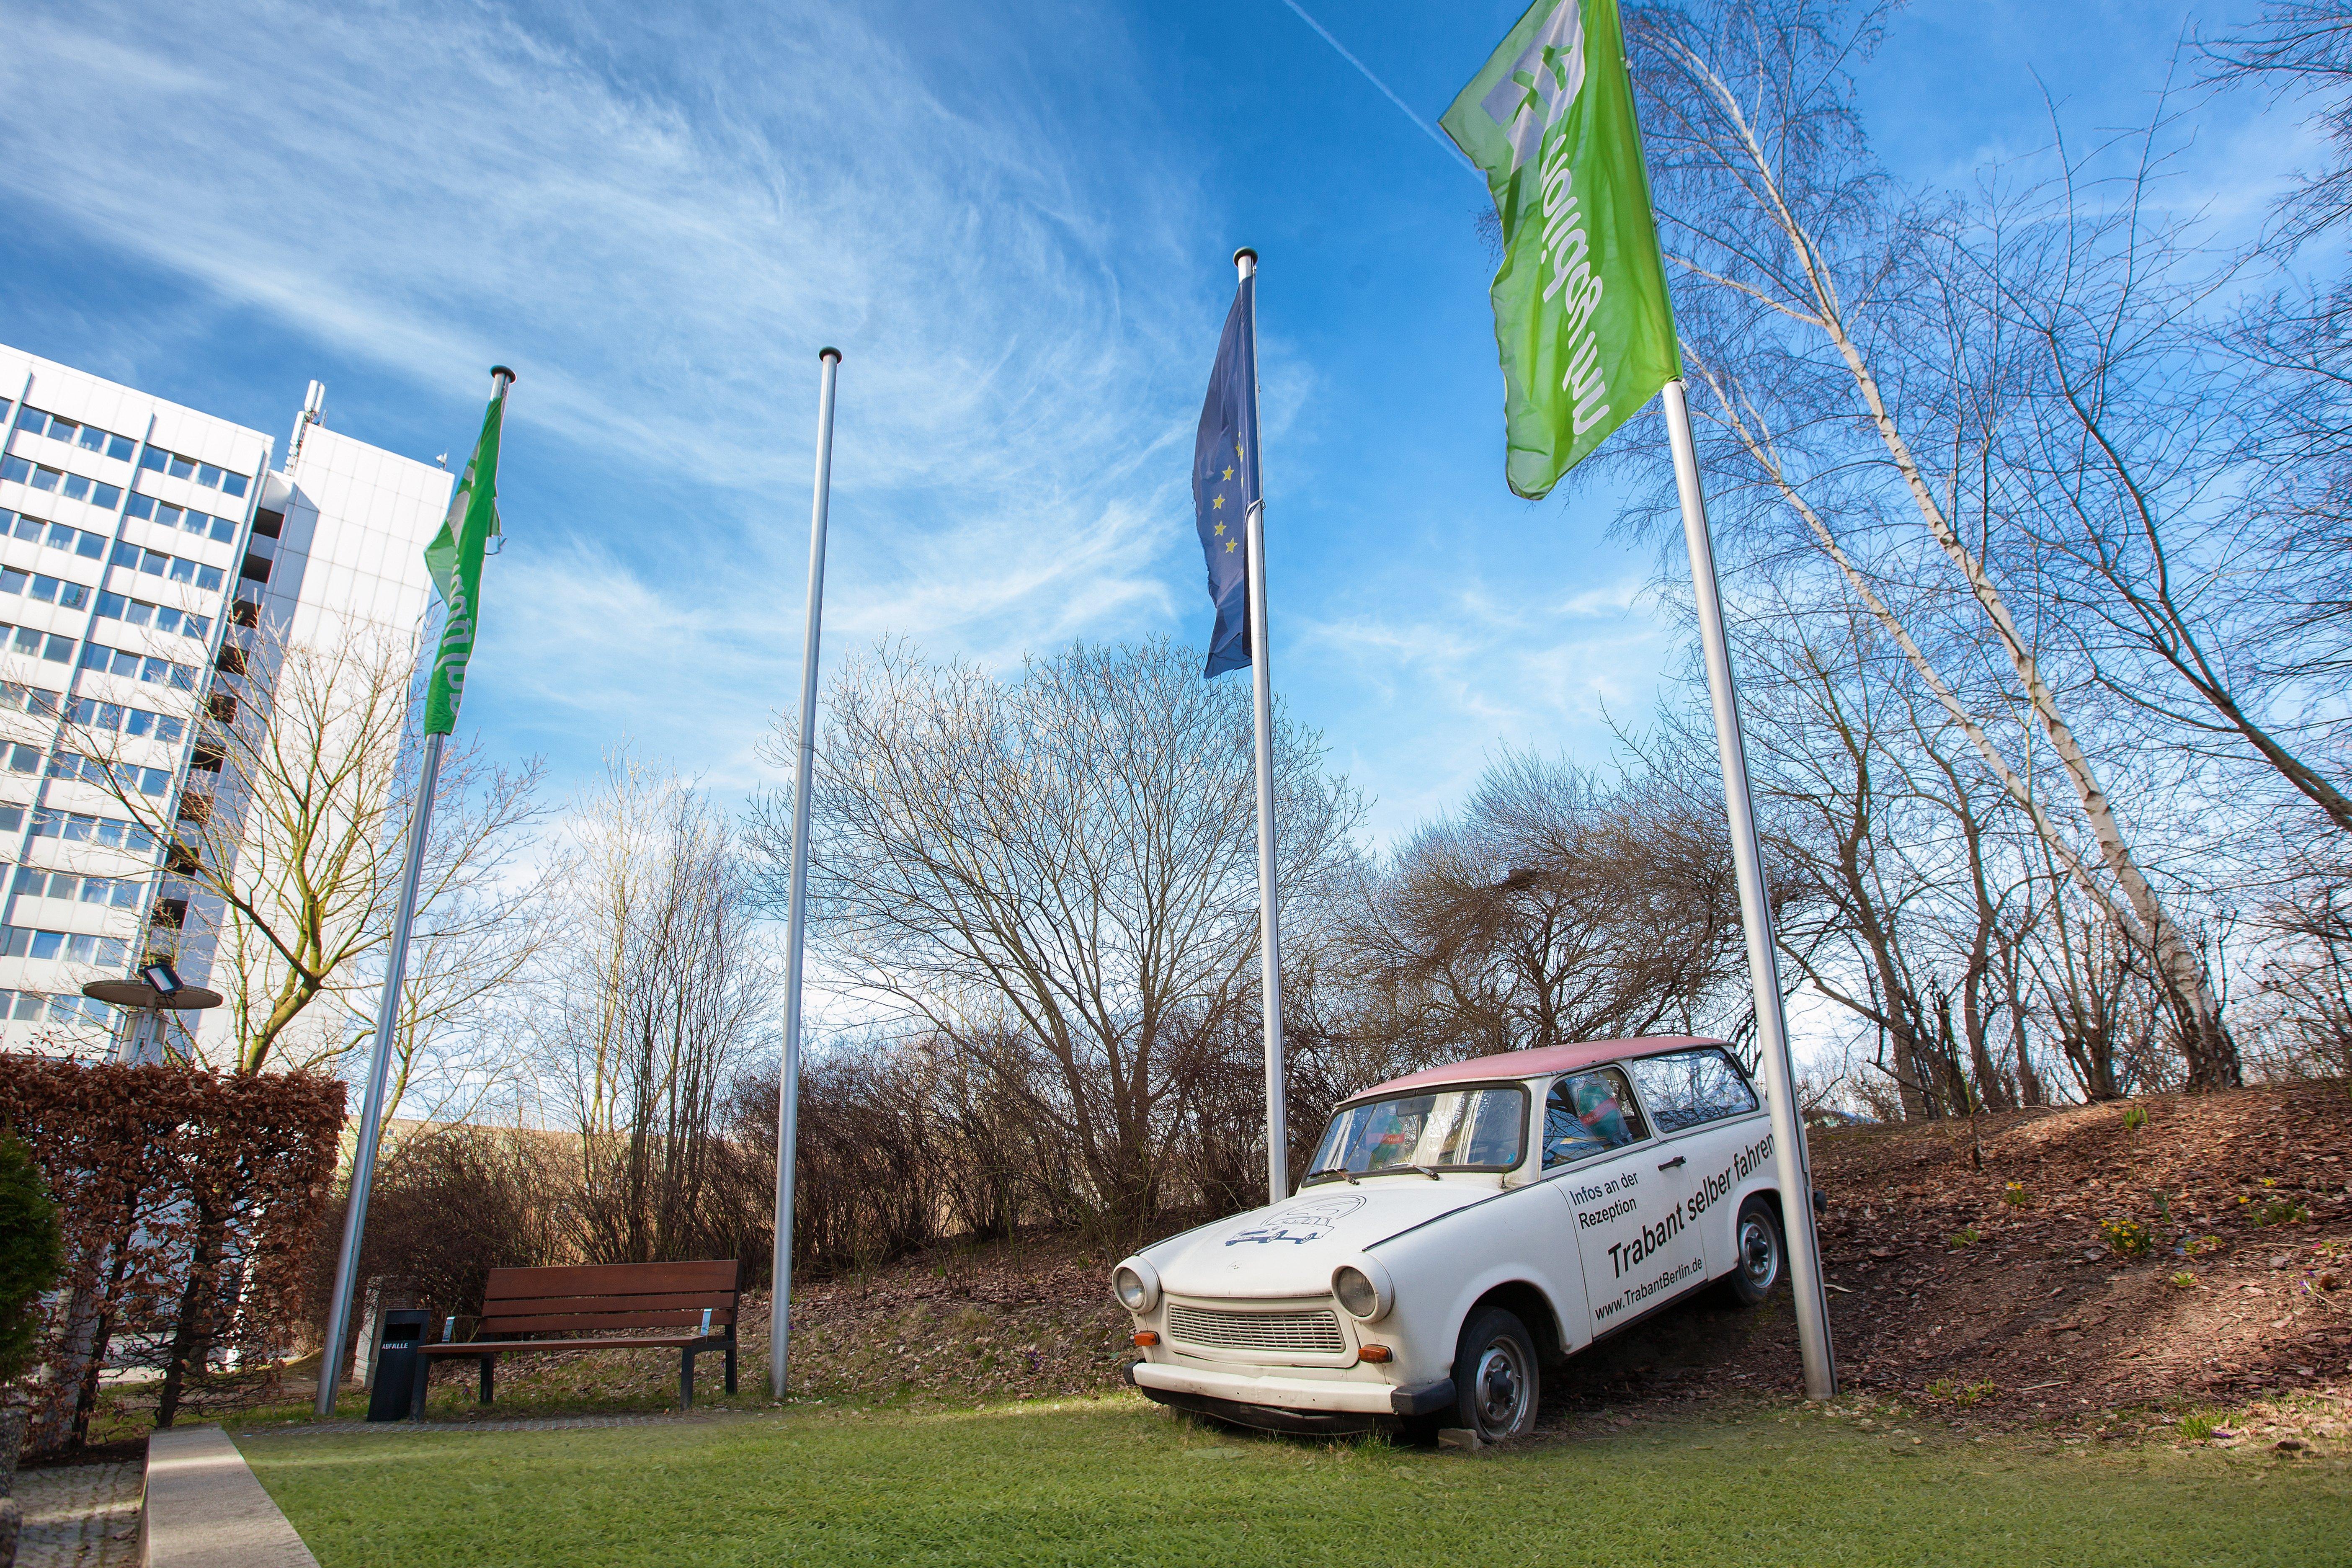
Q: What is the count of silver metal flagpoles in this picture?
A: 4